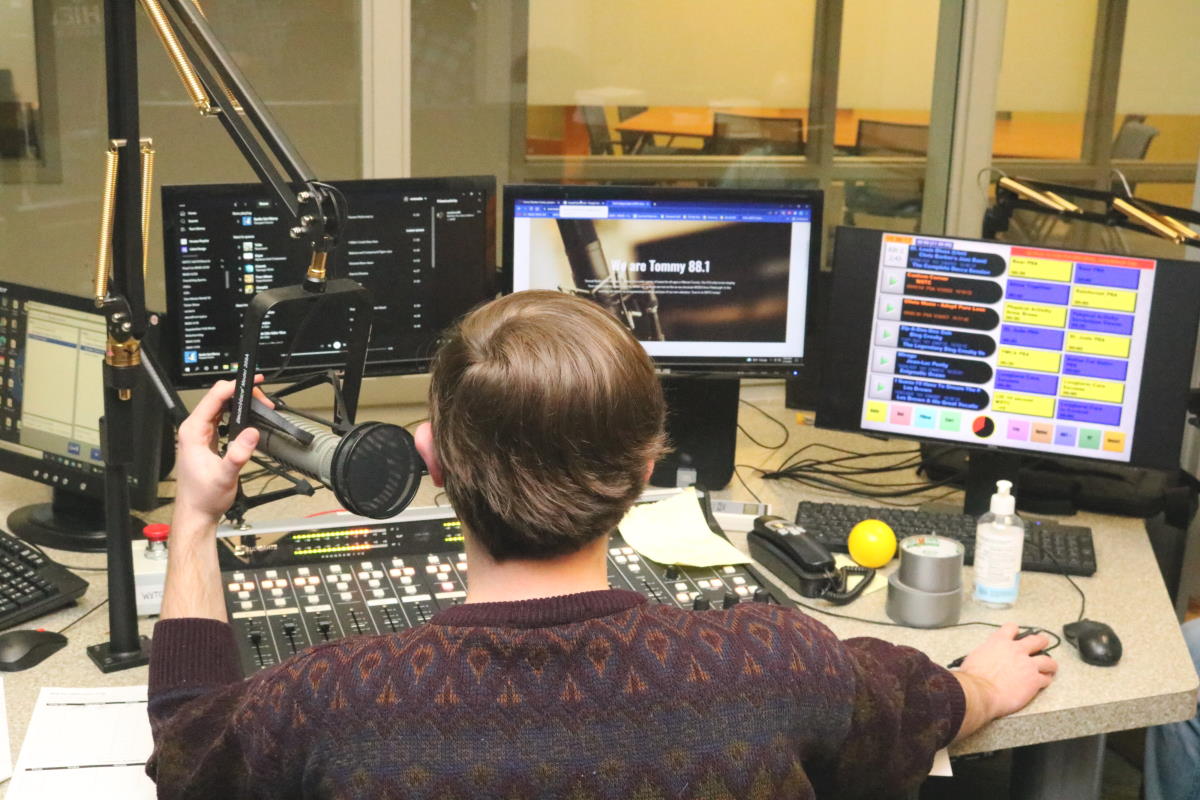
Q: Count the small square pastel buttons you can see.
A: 9